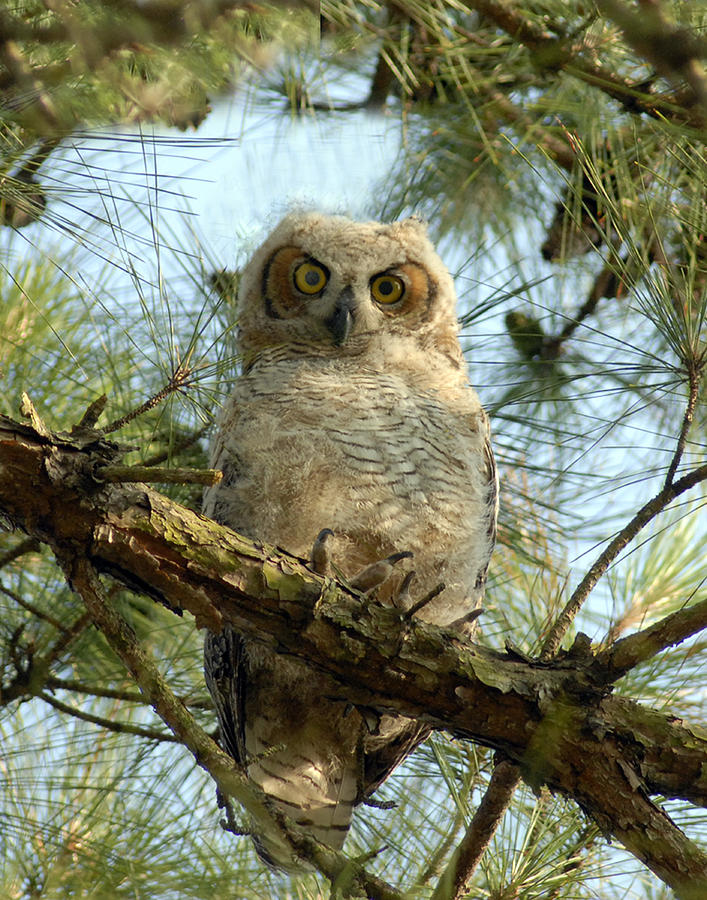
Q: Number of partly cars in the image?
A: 0